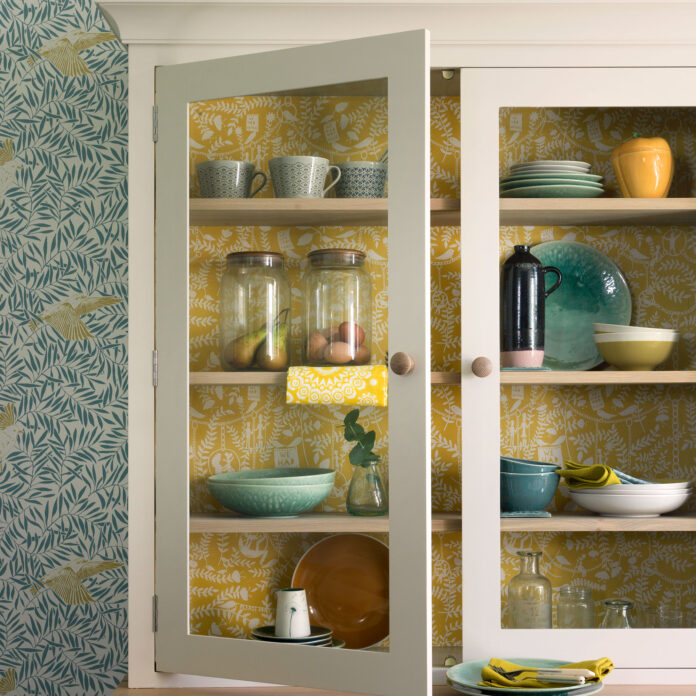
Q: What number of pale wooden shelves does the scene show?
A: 3